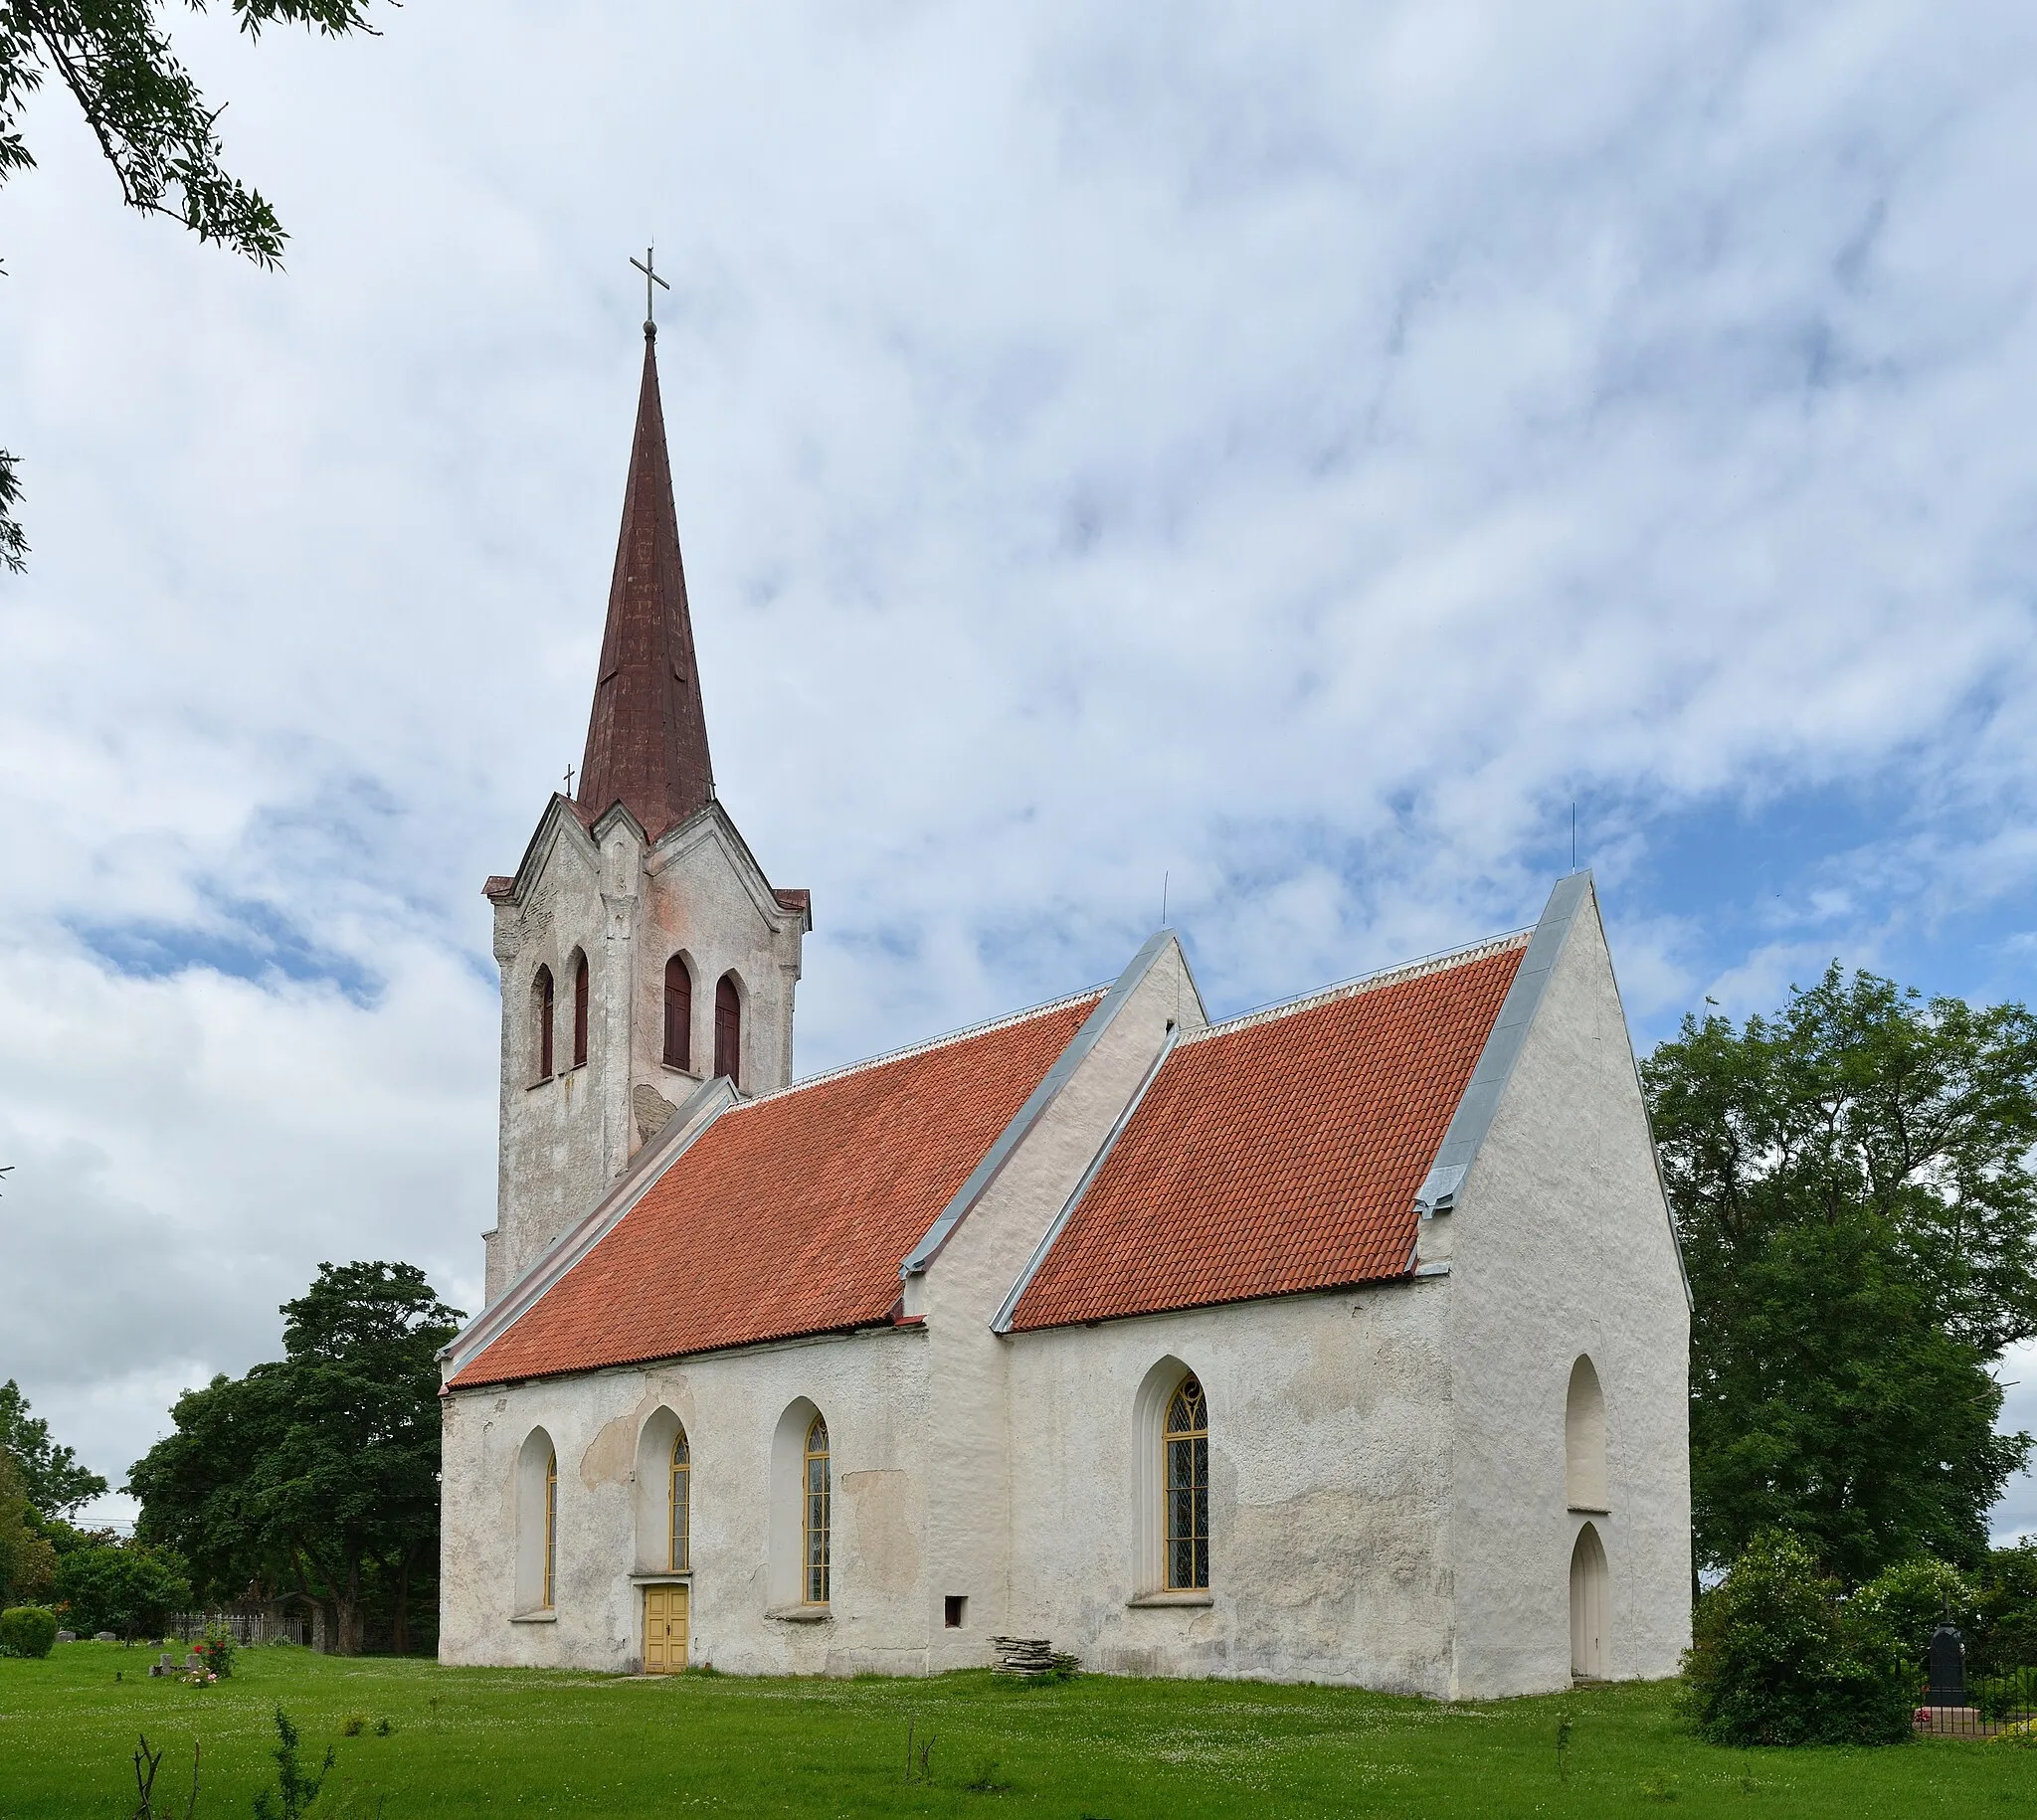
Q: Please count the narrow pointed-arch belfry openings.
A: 4